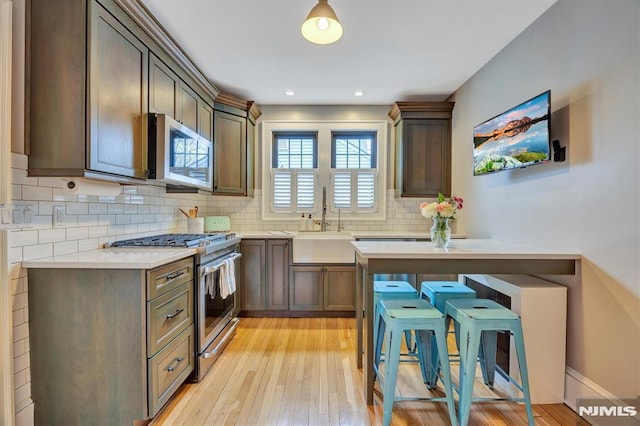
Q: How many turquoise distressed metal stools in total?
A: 4